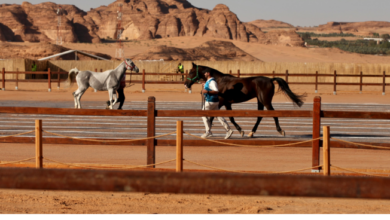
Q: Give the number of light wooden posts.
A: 3